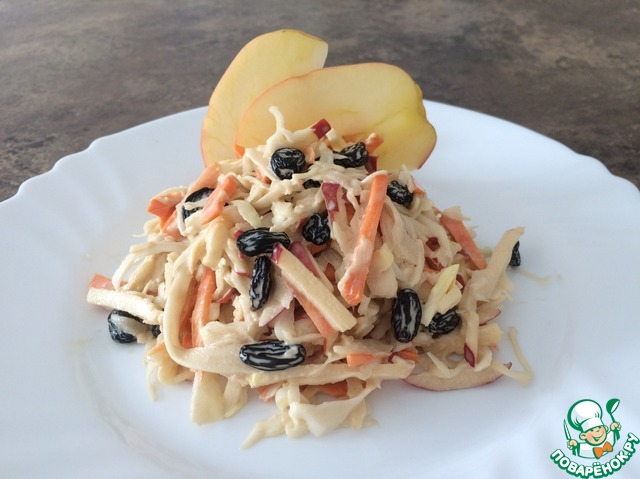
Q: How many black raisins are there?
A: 13